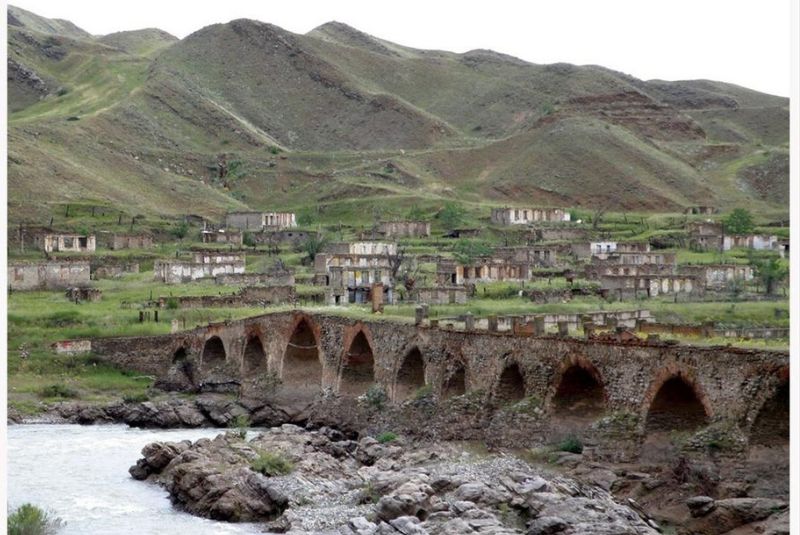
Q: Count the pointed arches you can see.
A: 11